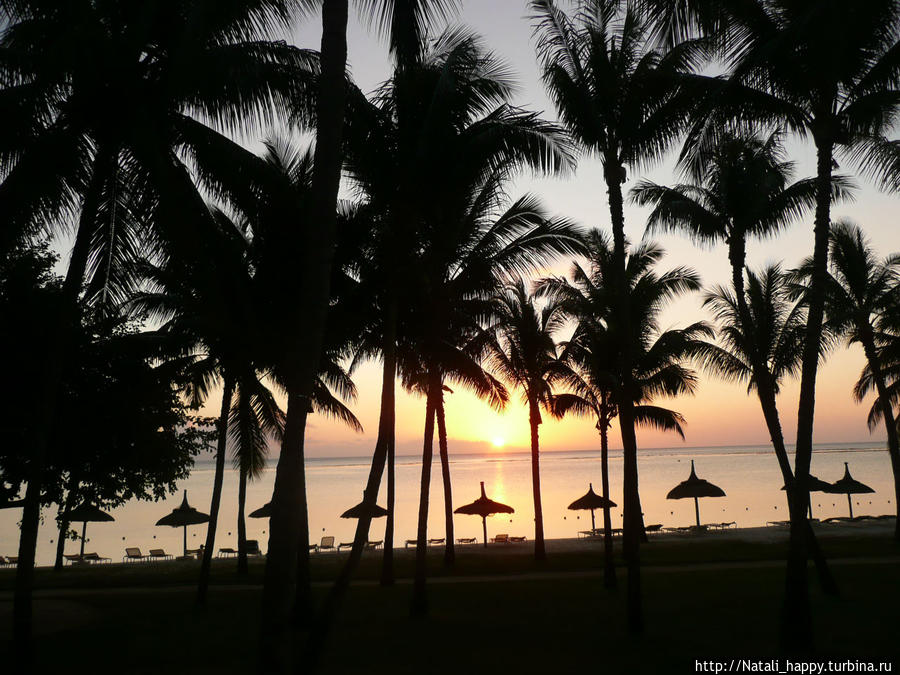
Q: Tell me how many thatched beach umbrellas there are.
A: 9